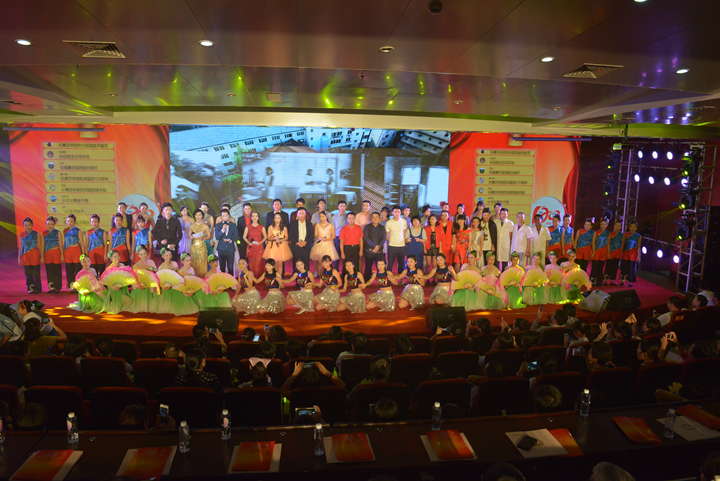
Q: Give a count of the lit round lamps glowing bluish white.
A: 11